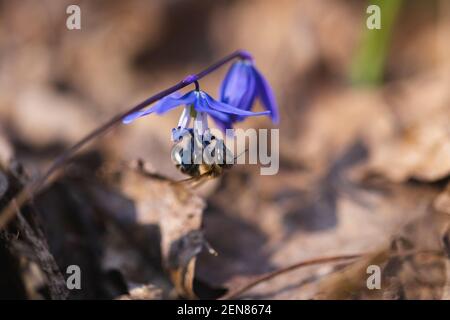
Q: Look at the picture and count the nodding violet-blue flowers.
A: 2